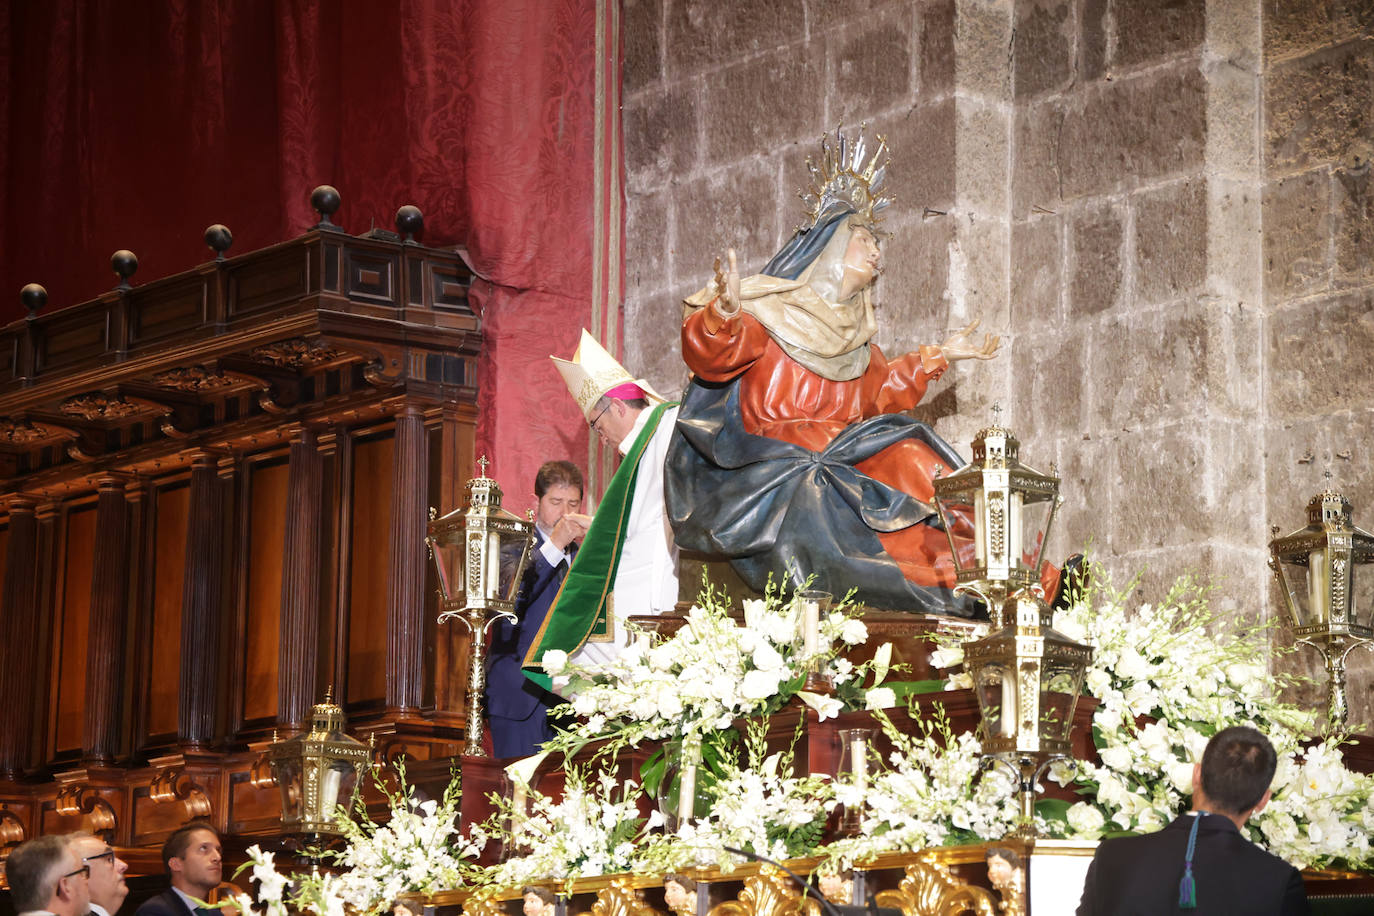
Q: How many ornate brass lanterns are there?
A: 5